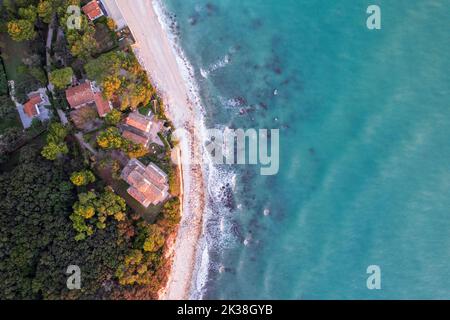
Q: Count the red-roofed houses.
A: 5